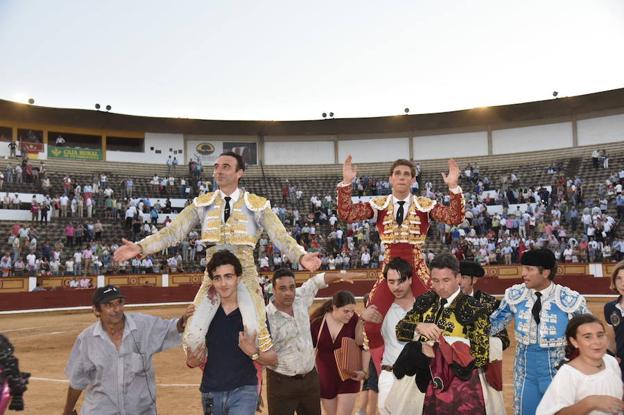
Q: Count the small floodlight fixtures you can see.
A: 7